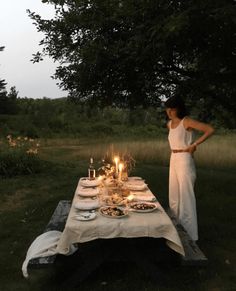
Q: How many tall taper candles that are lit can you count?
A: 2